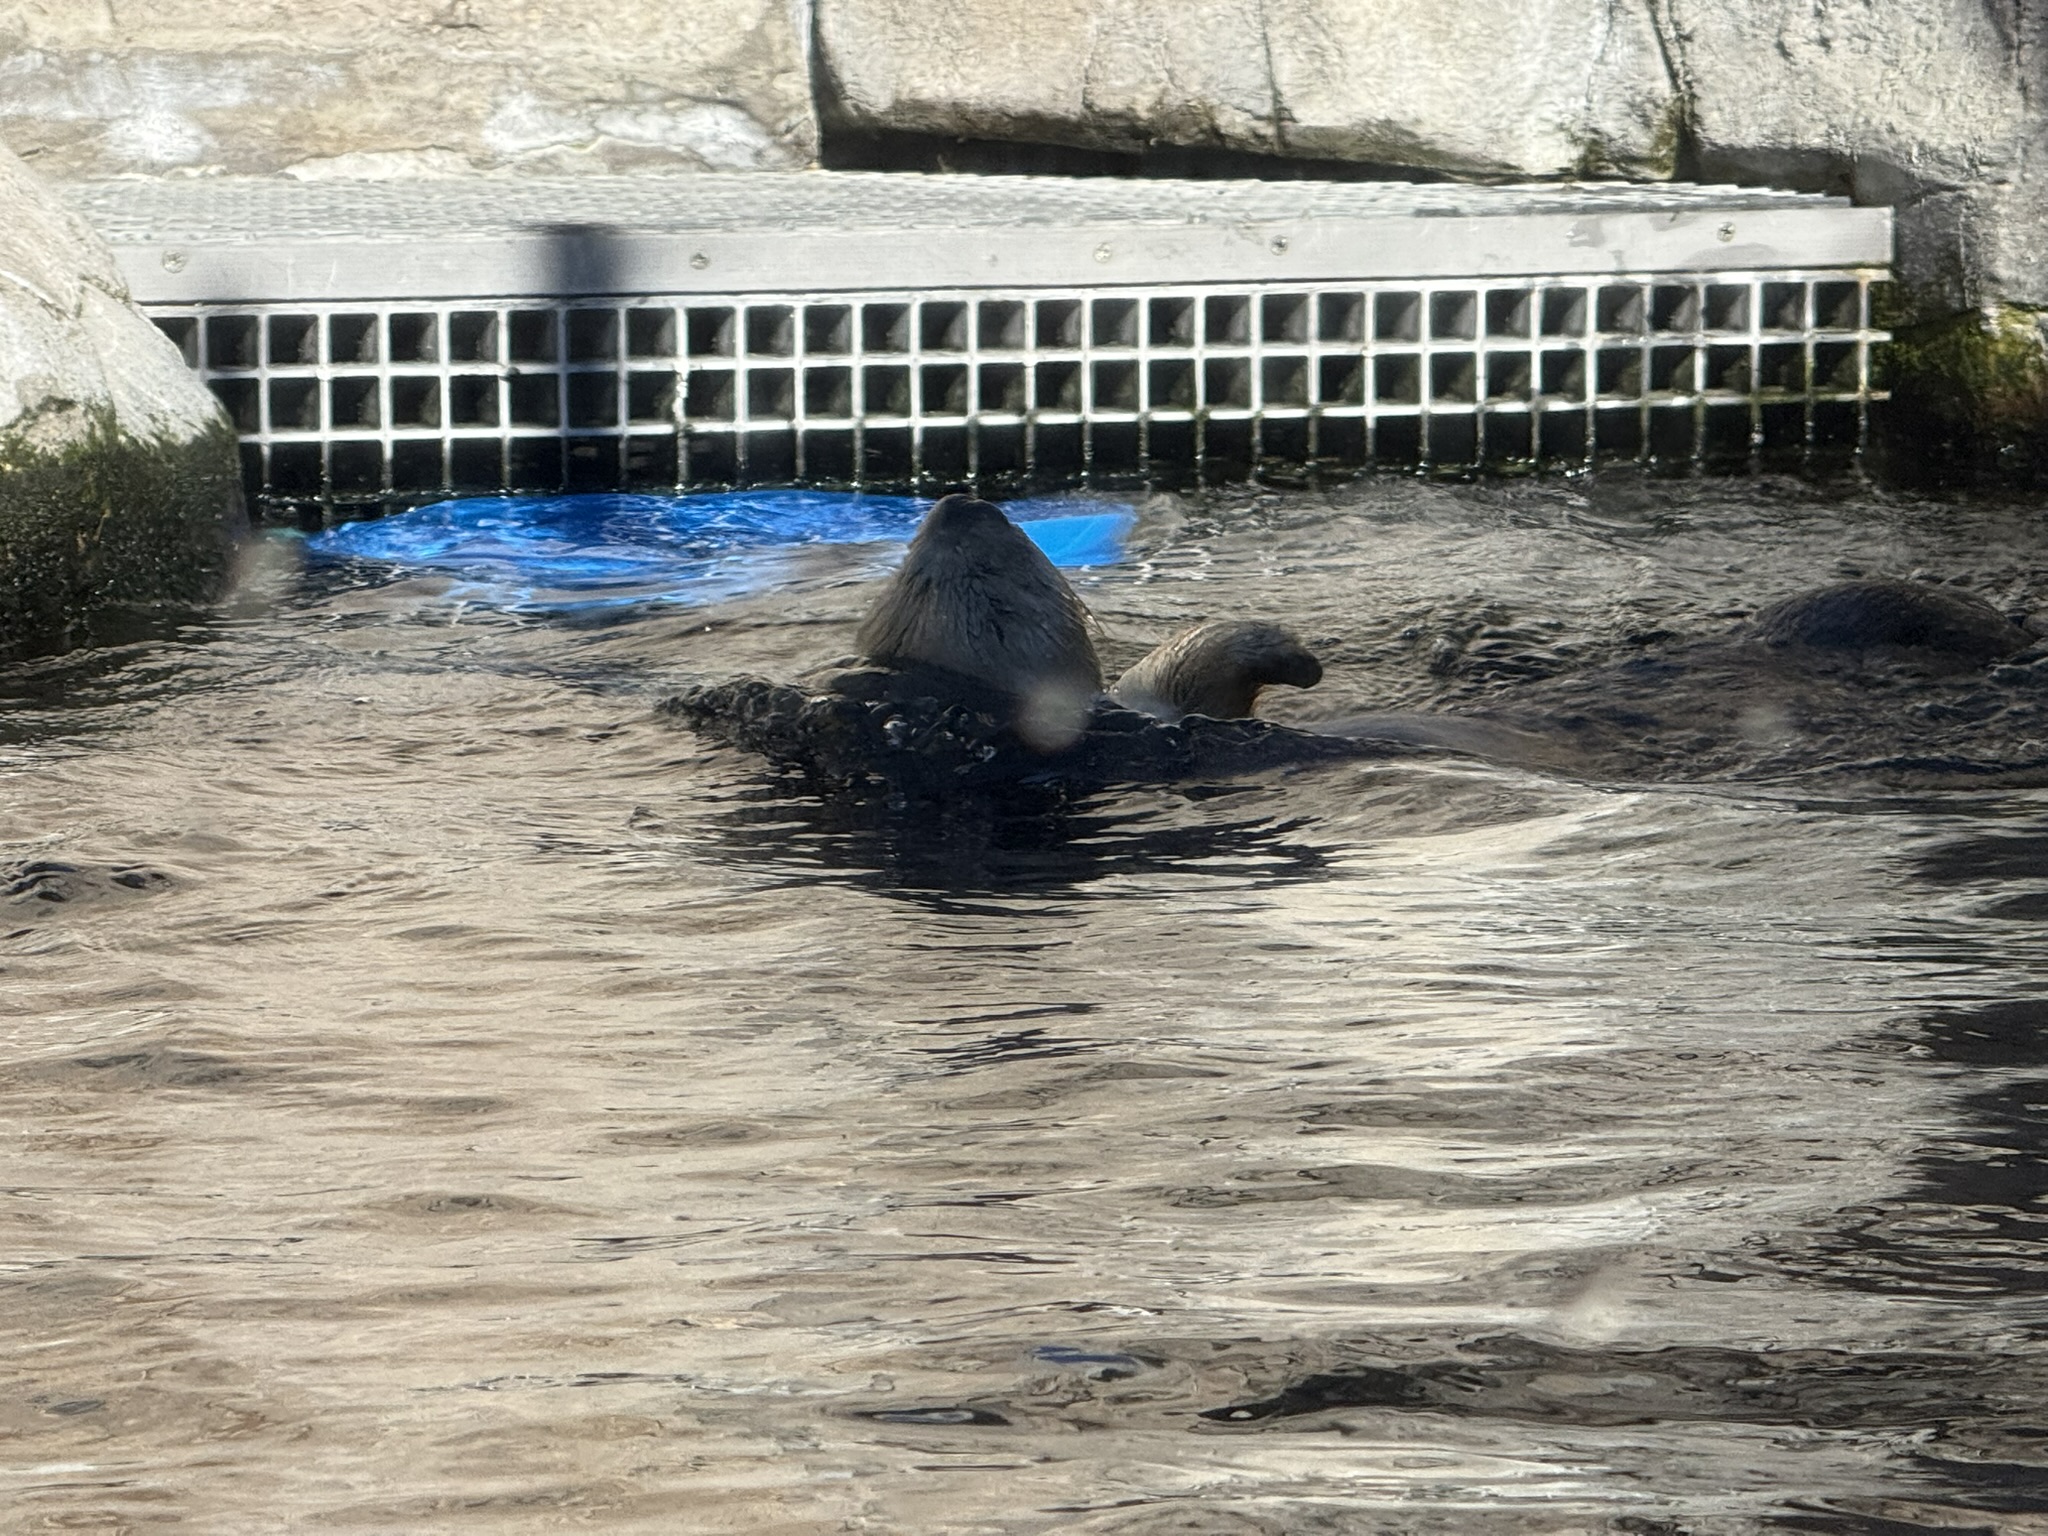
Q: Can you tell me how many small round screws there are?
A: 5